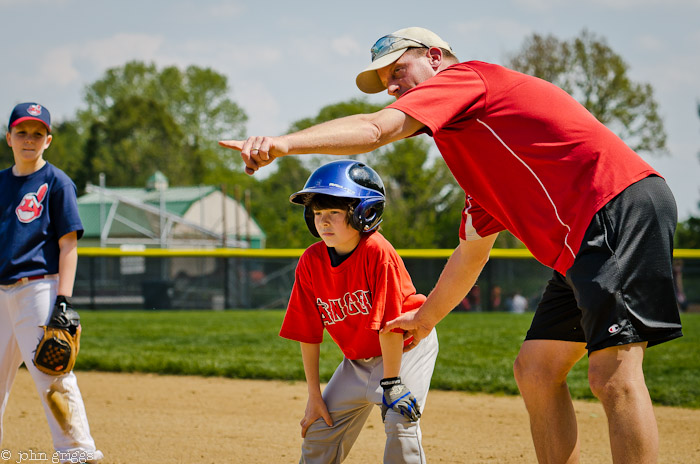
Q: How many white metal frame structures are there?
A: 1